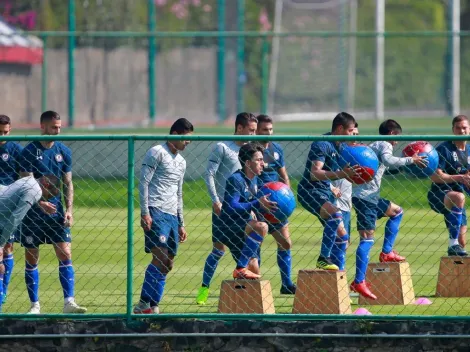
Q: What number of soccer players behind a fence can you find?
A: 11